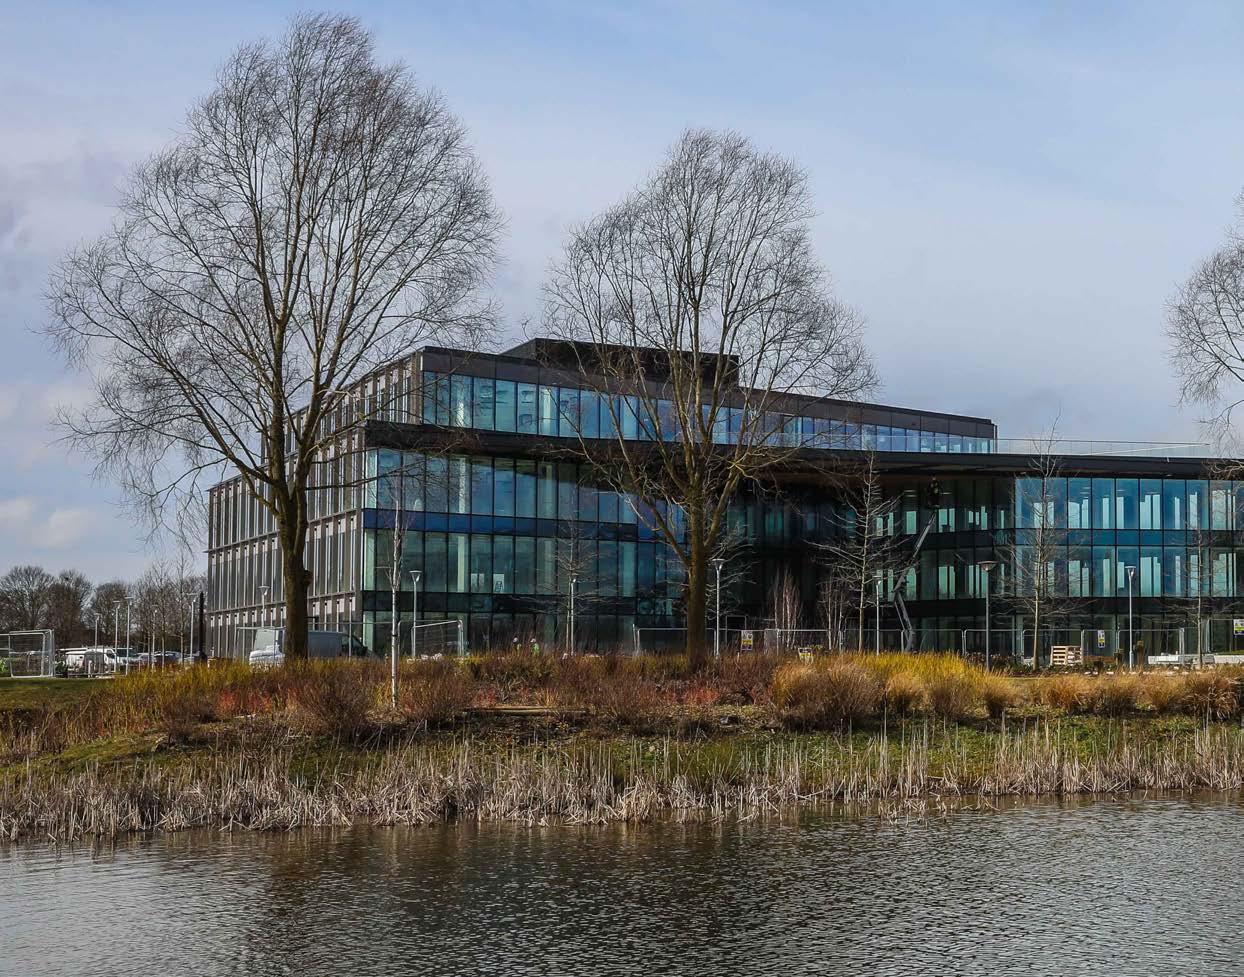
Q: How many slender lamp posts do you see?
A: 12